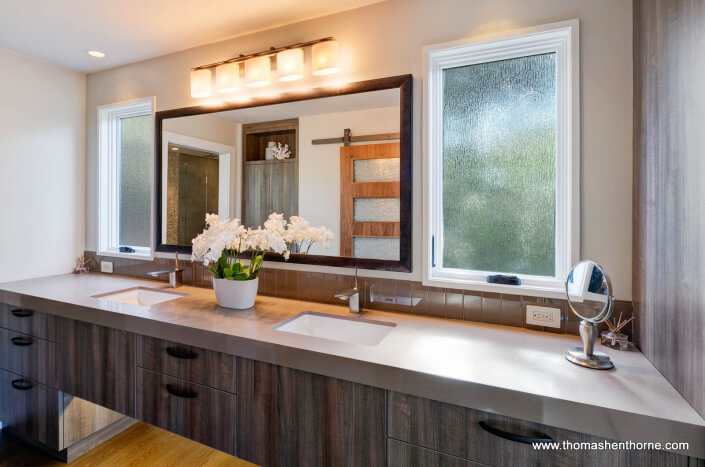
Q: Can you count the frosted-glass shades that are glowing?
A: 5